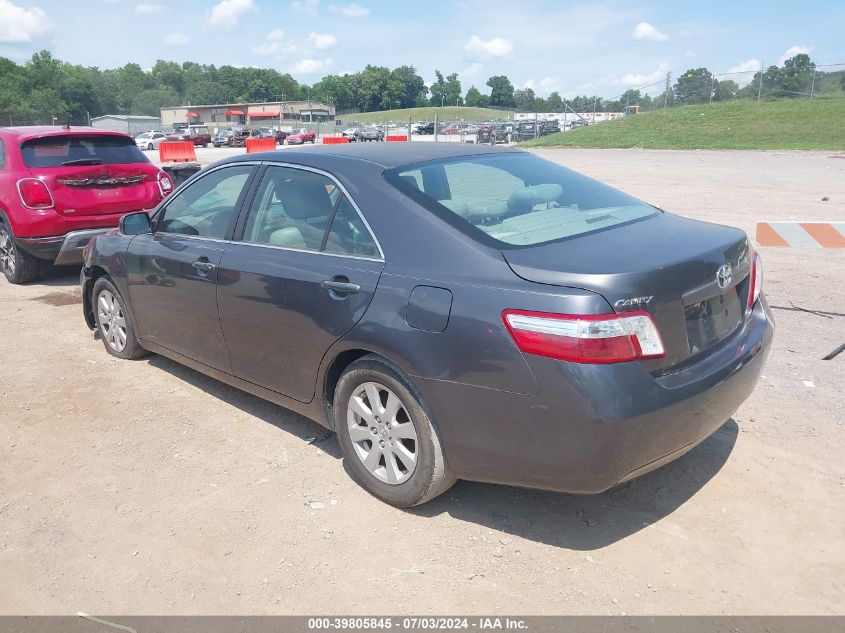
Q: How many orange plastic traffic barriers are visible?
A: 4